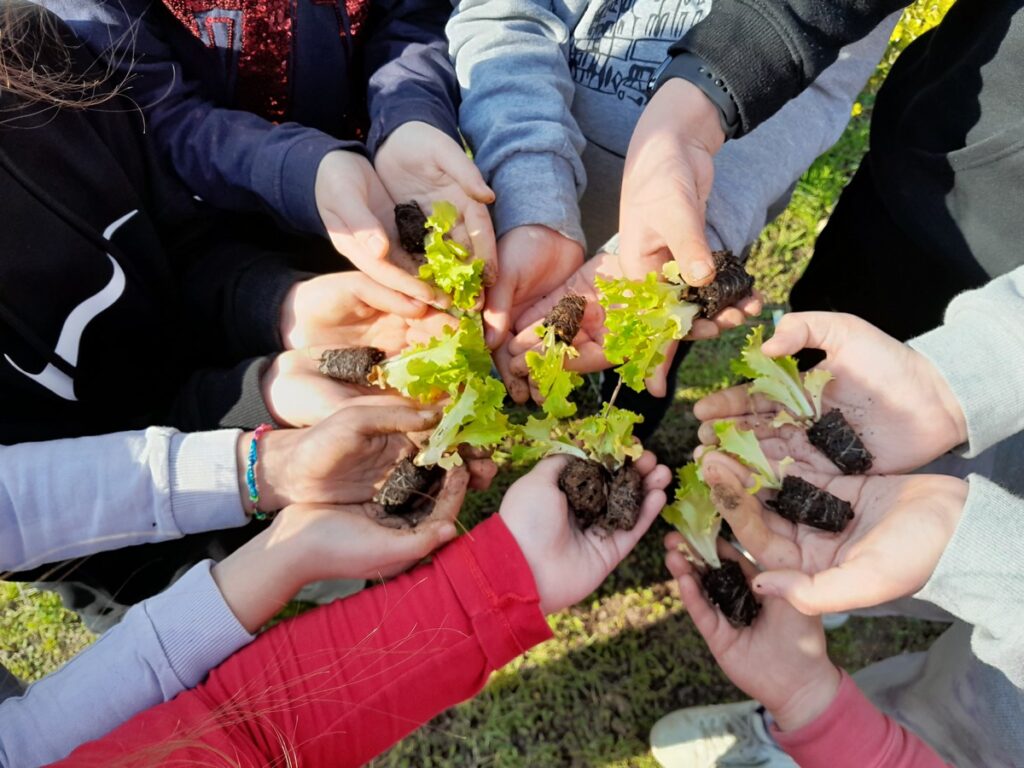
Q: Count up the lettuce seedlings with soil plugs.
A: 10